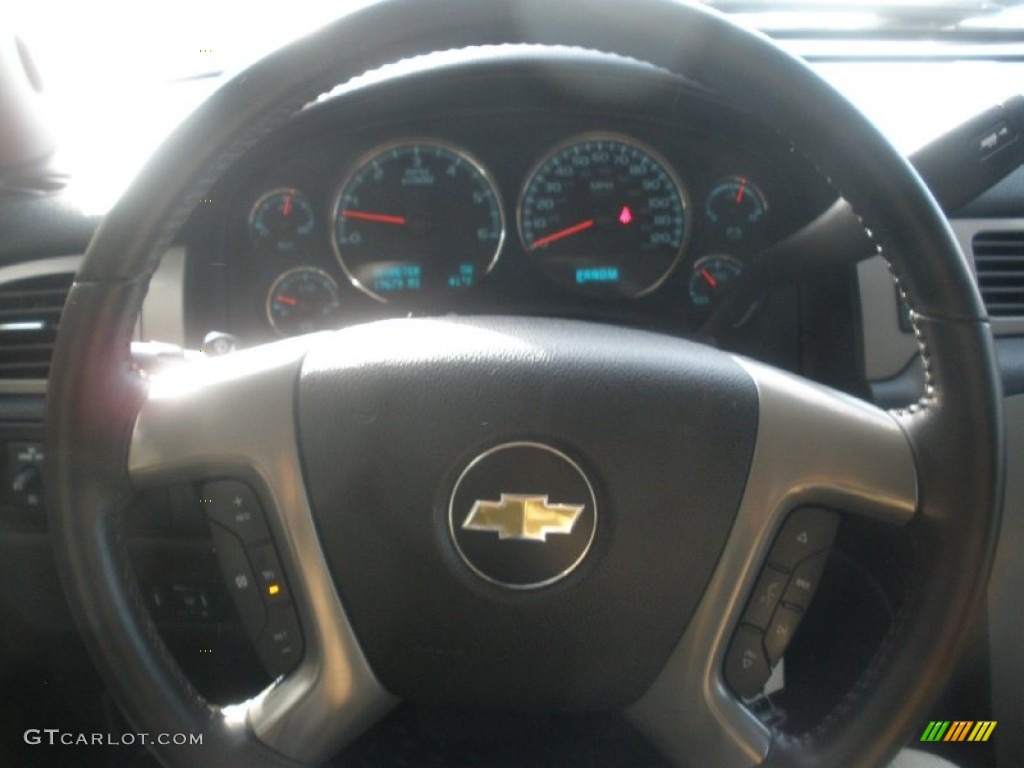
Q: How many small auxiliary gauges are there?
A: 4